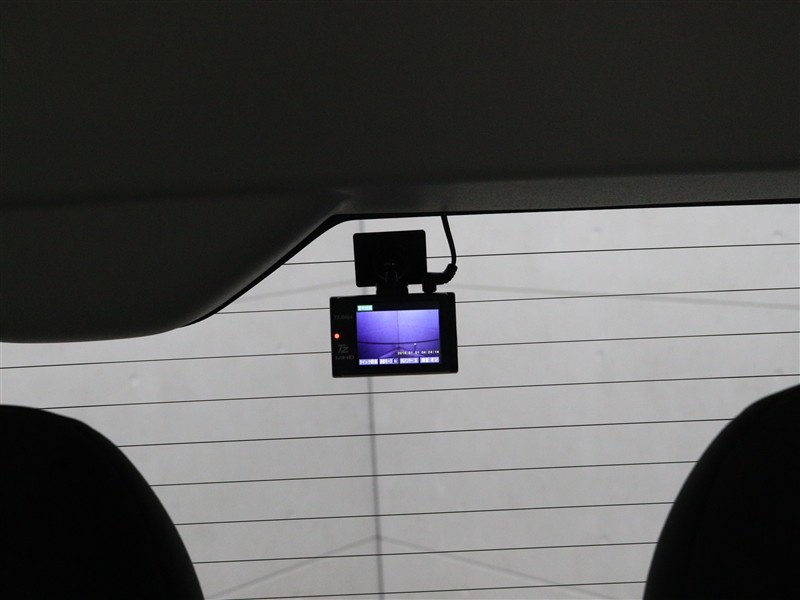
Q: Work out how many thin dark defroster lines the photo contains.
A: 9